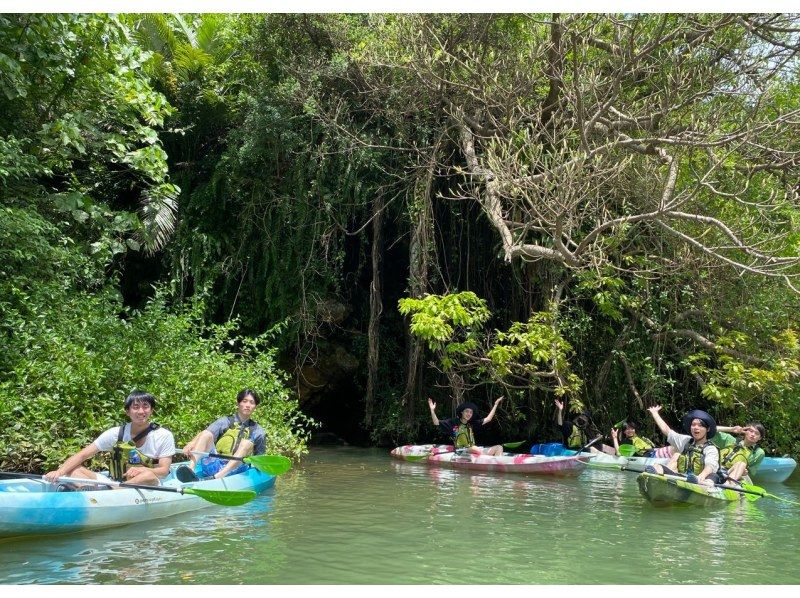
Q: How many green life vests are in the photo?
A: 7